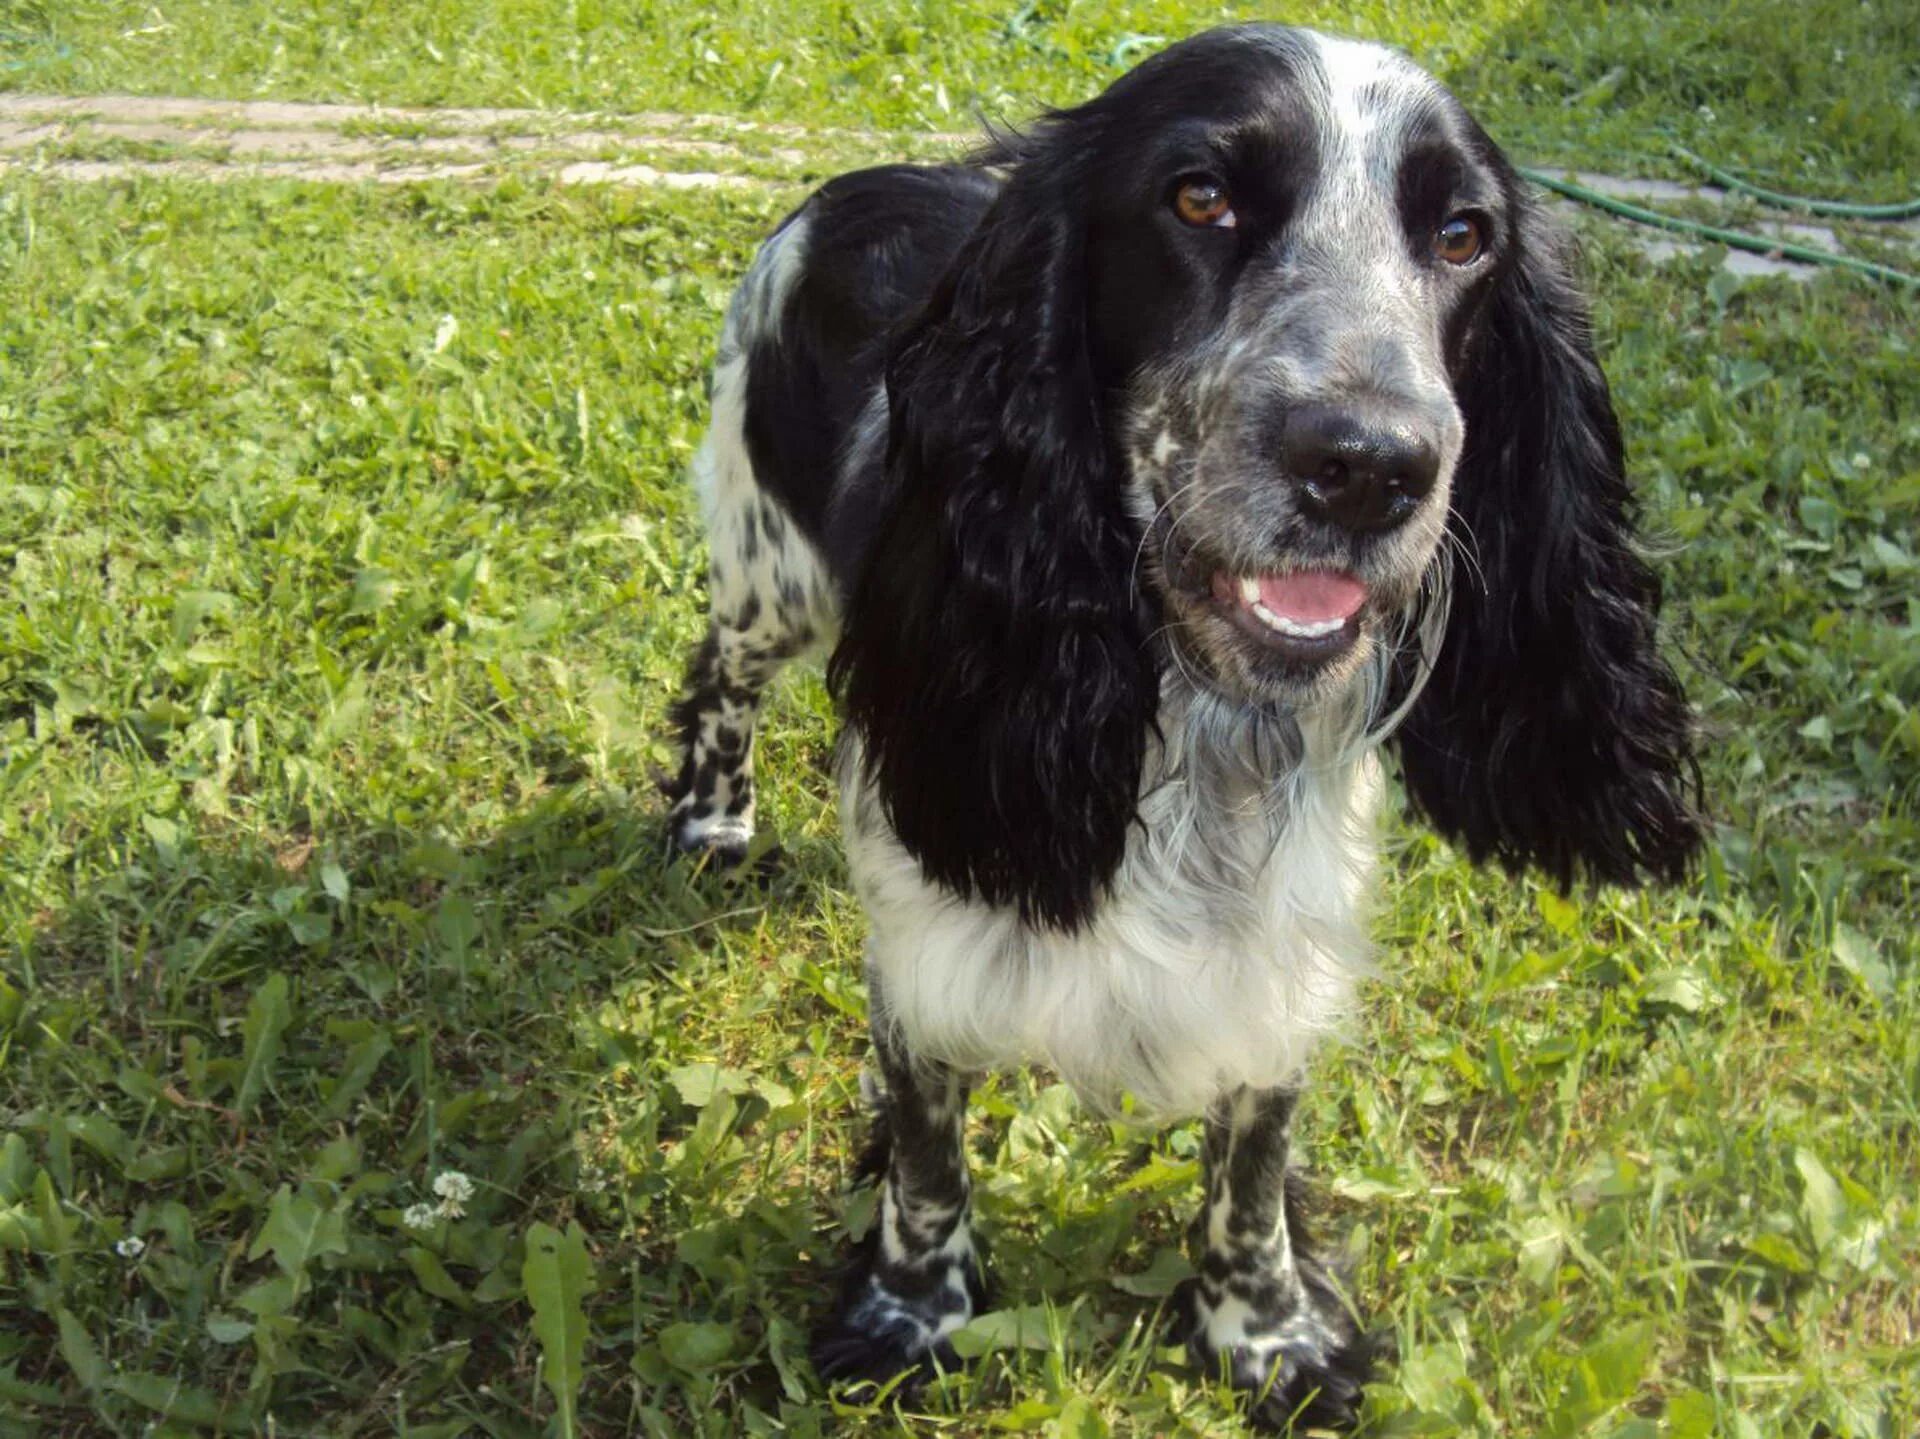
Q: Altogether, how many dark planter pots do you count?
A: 0